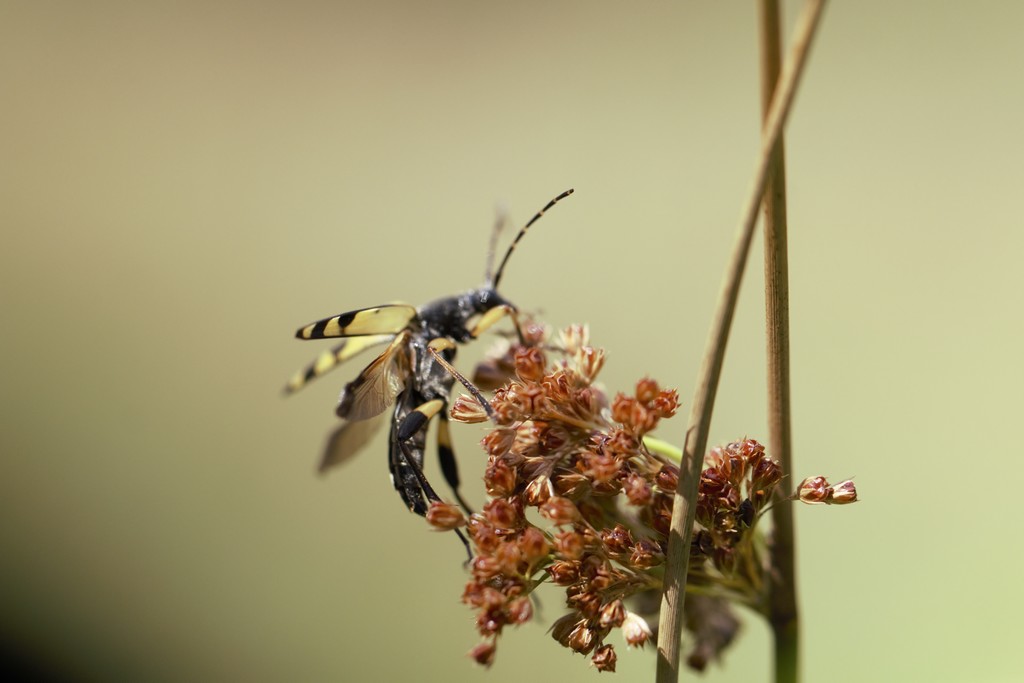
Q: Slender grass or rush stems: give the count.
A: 2